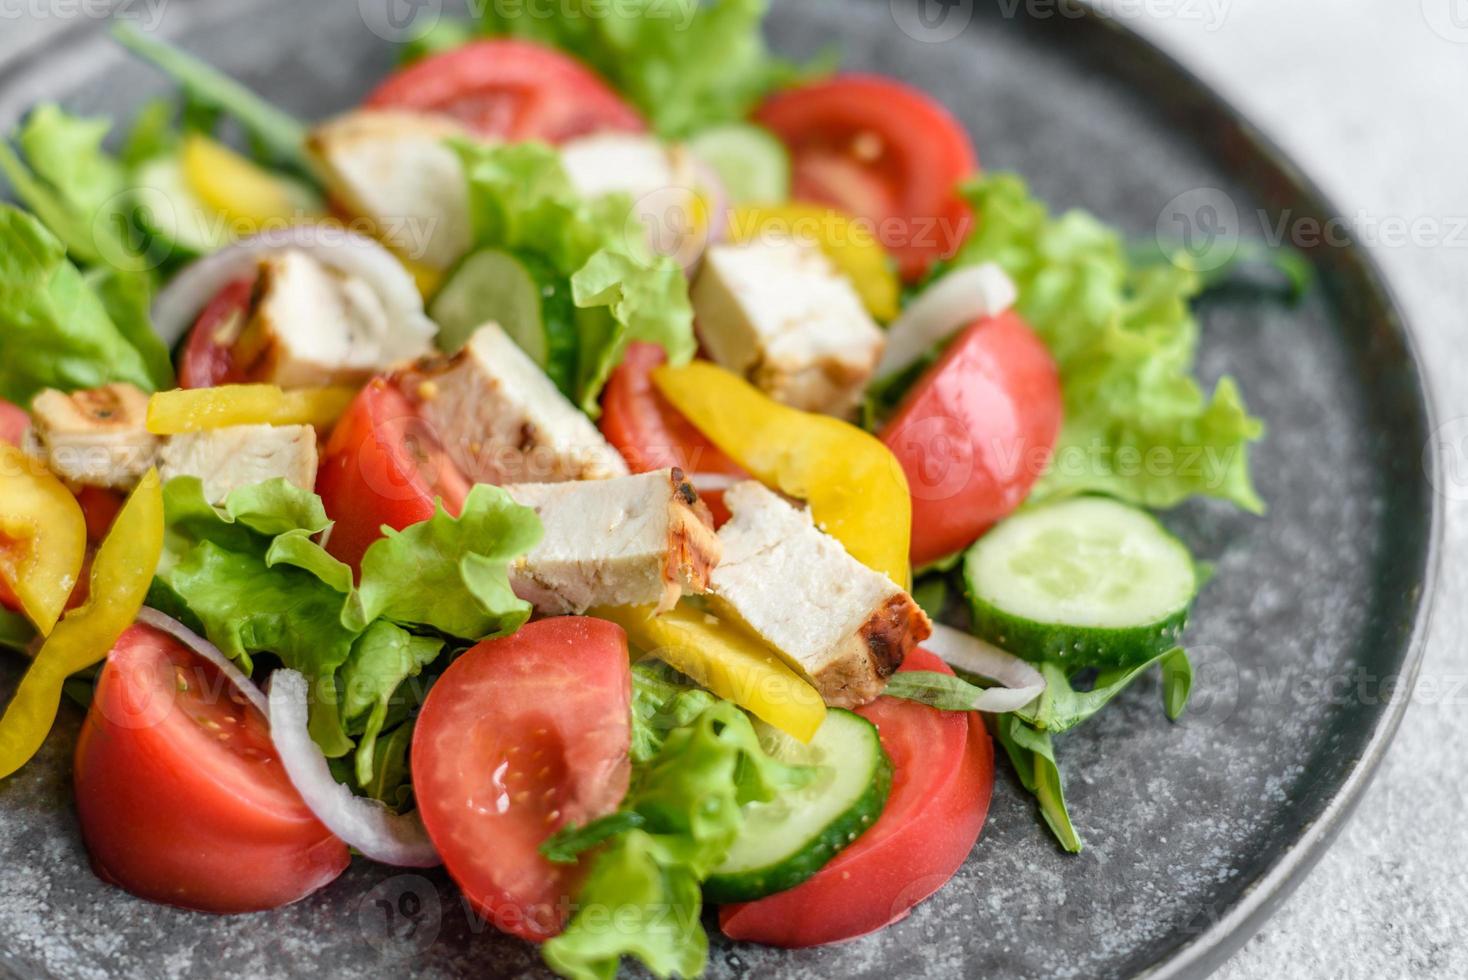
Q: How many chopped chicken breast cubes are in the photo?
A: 9